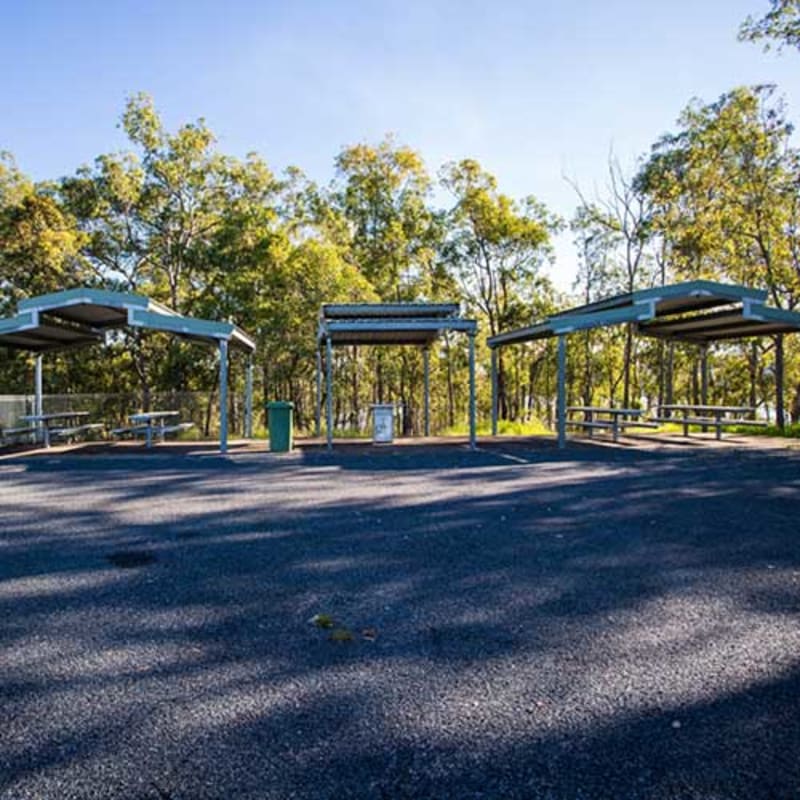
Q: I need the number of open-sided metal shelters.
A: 3